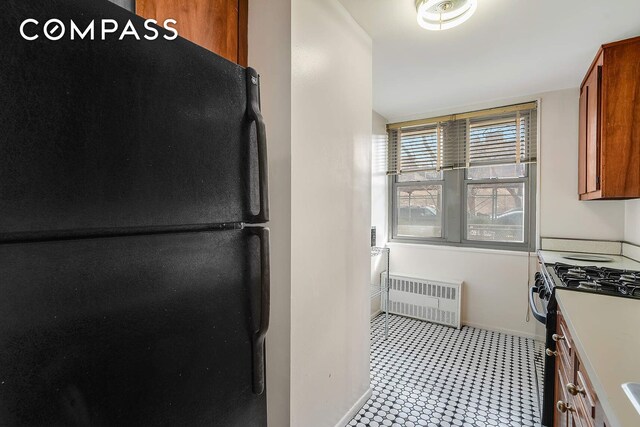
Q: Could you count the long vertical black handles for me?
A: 2